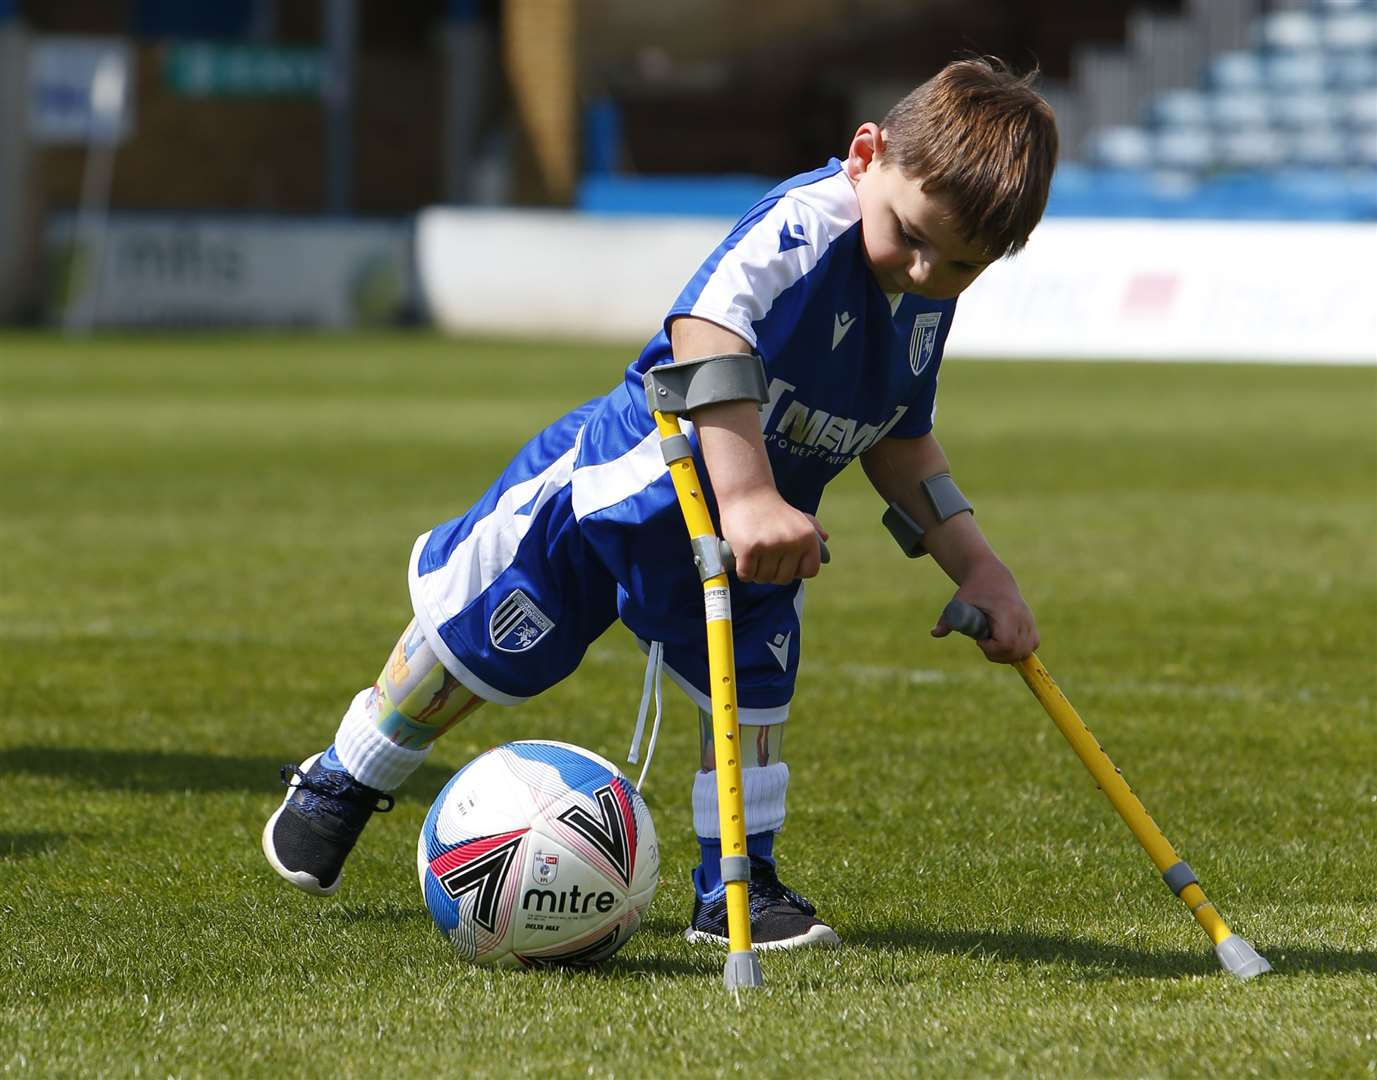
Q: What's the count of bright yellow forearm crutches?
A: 2